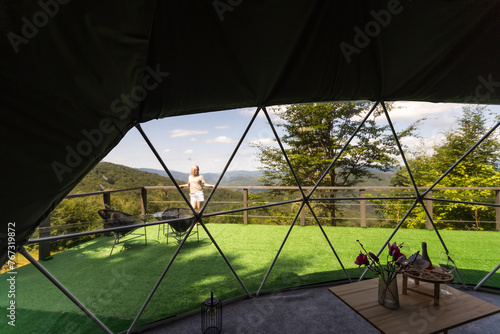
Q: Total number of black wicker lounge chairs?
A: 2